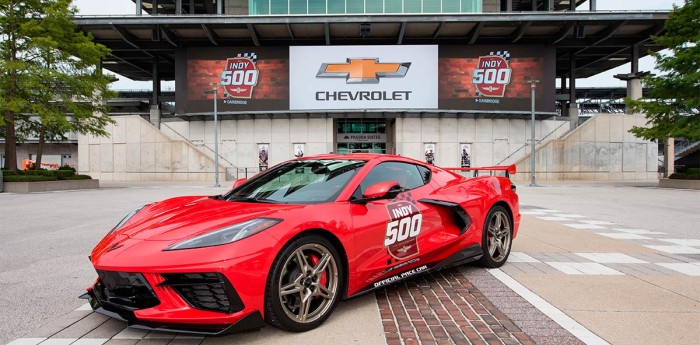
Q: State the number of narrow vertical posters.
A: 4